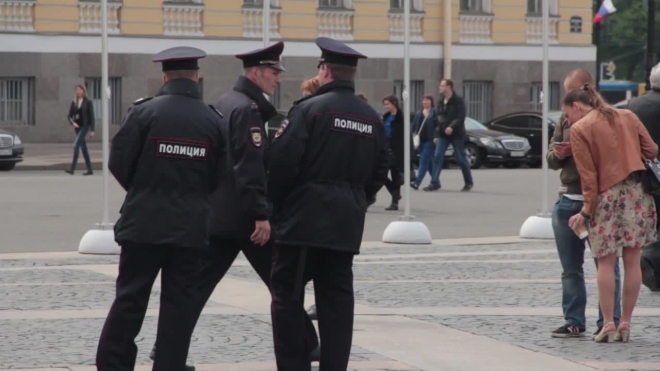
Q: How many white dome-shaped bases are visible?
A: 3